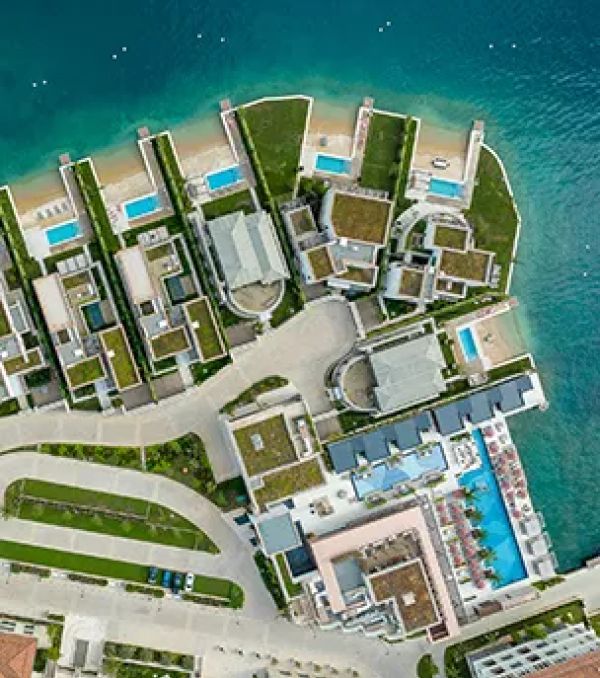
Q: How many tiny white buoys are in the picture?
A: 12